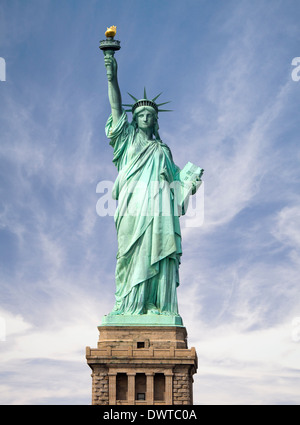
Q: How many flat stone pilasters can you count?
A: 4